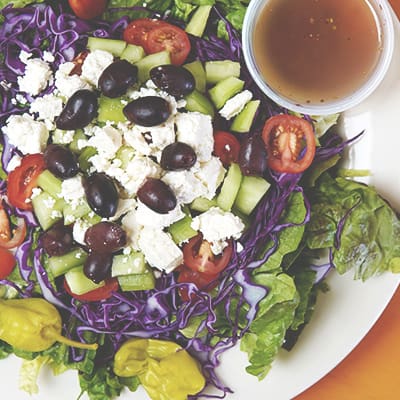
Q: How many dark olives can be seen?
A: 12